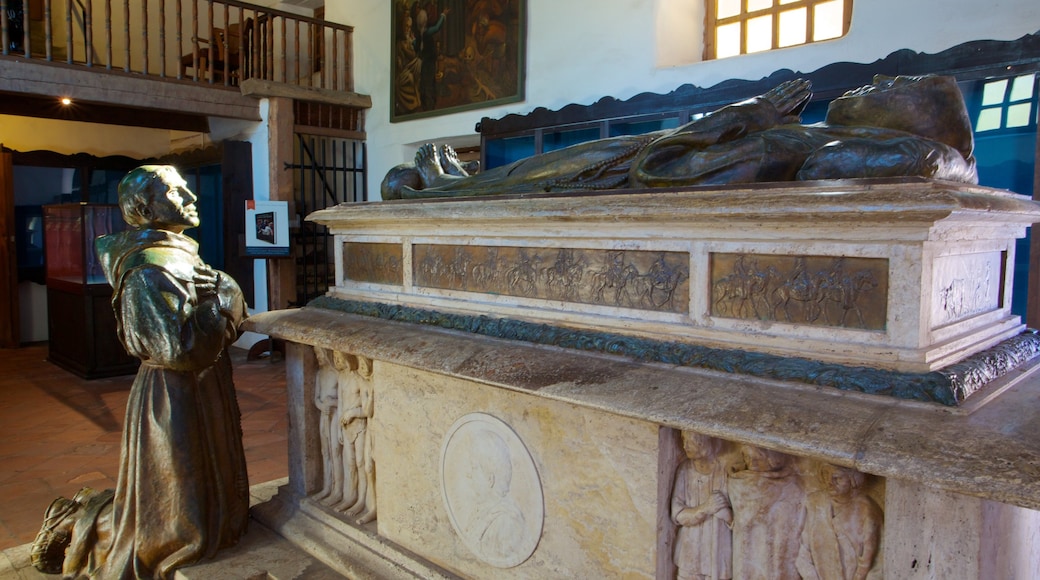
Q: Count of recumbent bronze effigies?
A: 1